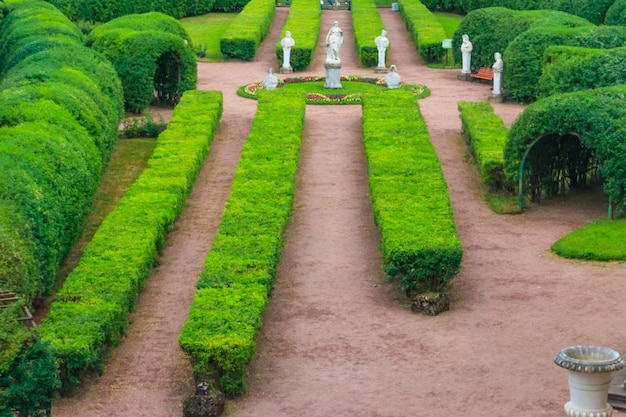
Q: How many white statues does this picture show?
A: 7